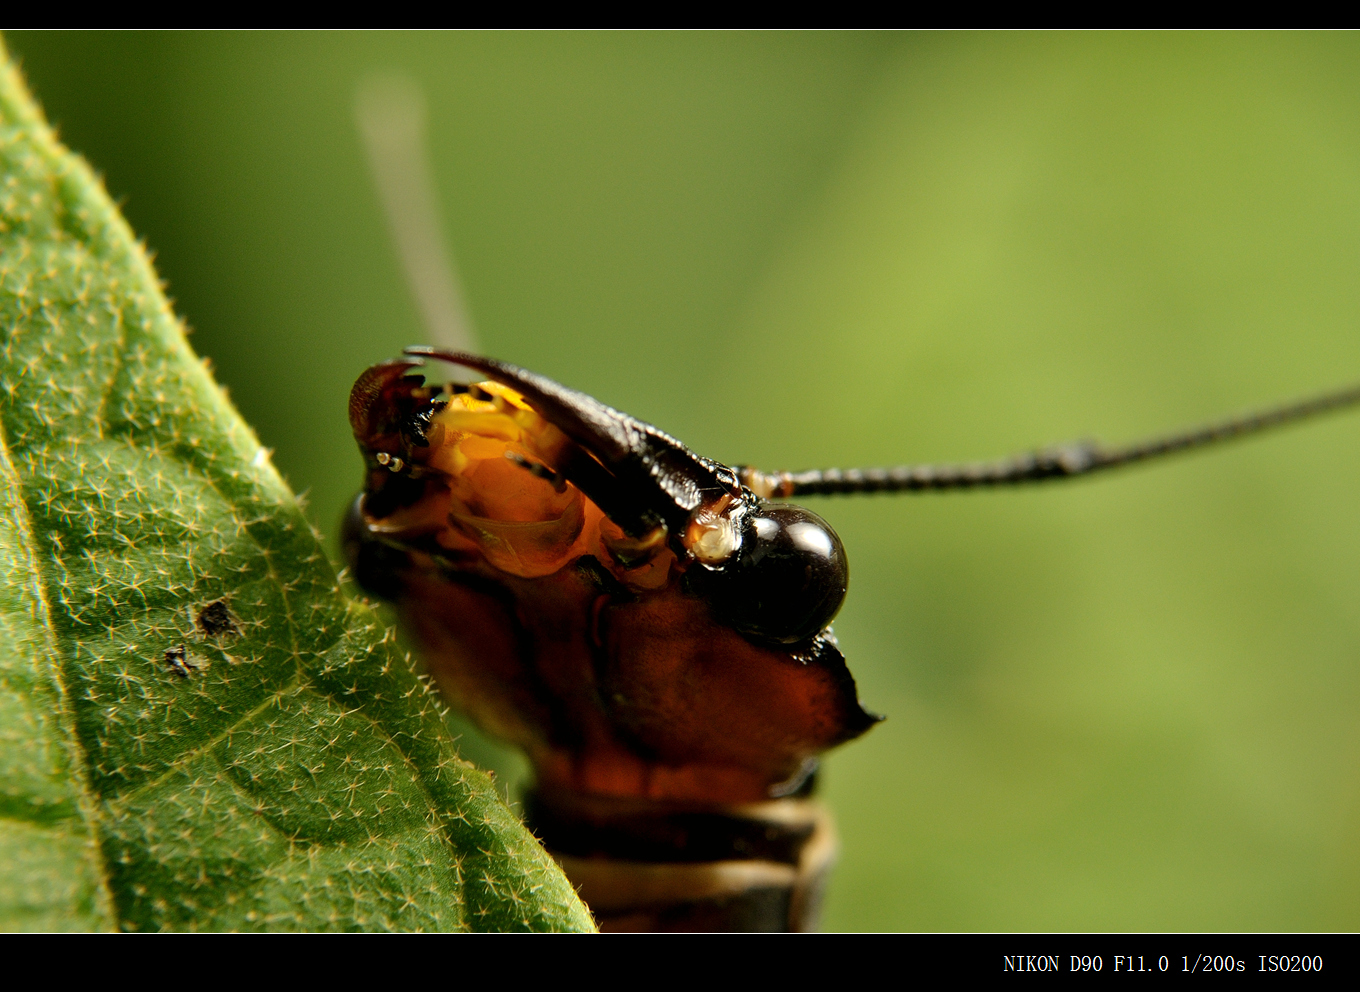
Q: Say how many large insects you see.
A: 1